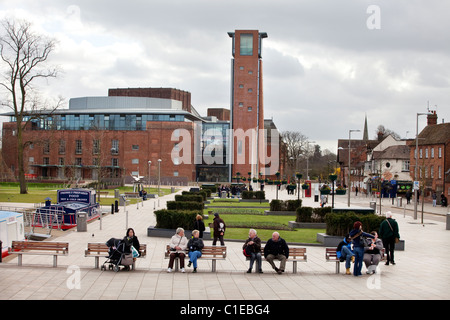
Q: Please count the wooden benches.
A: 5